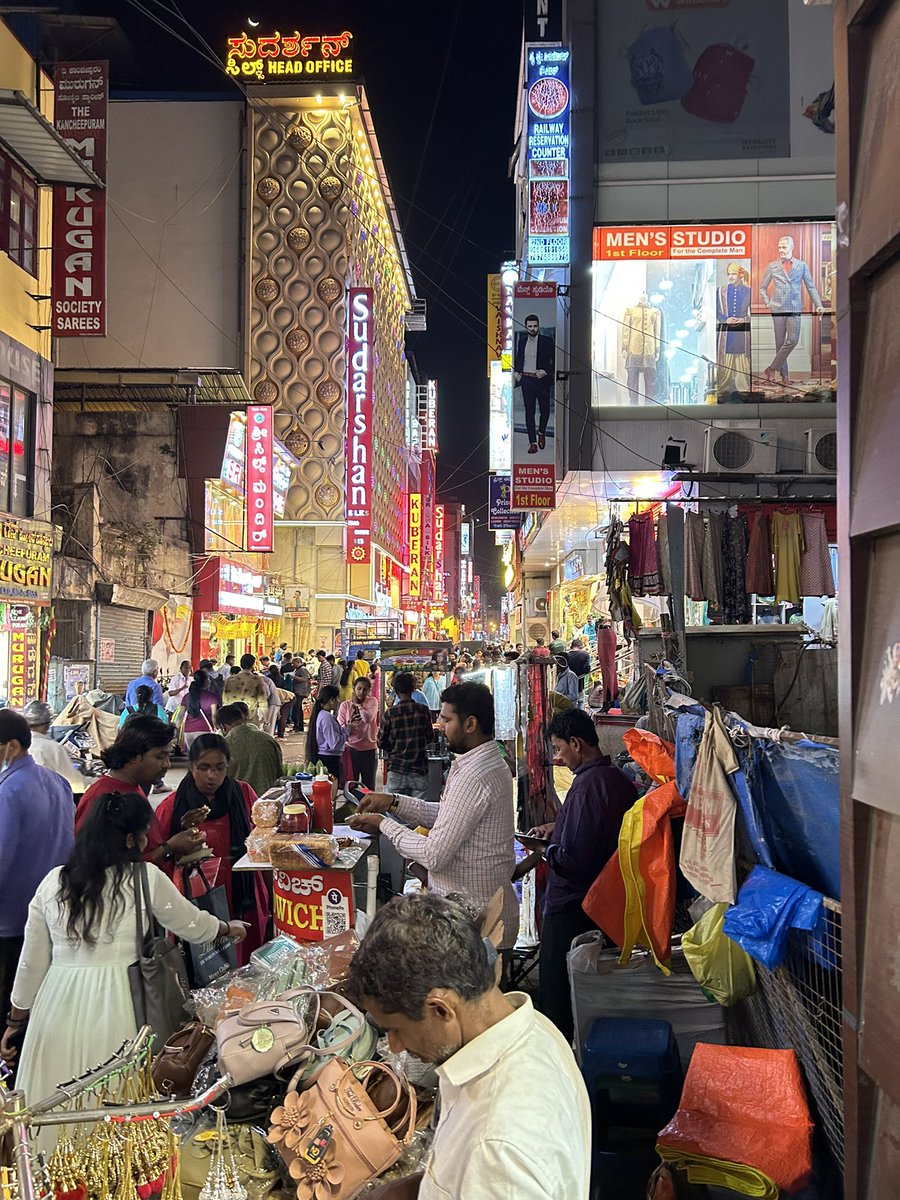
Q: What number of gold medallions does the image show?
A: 11